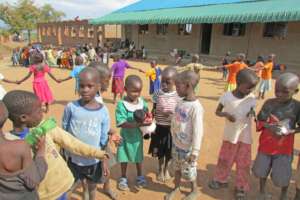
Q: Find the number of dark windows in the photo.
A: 5